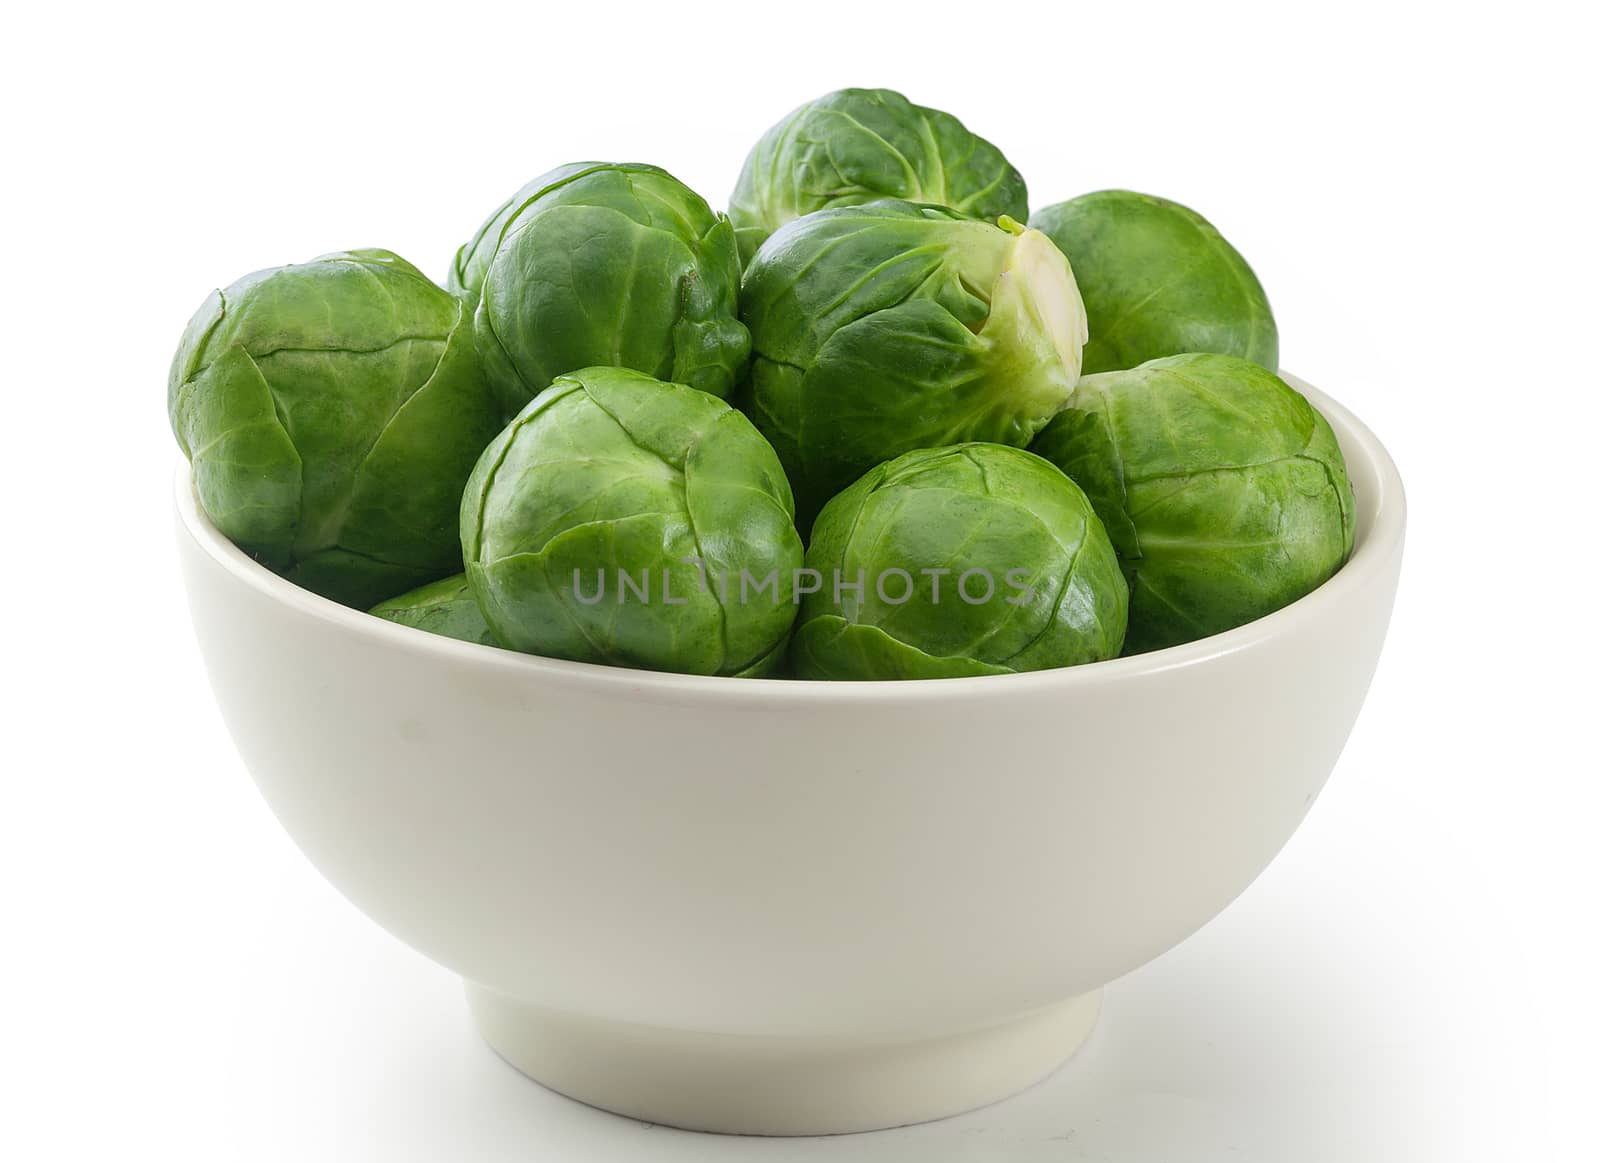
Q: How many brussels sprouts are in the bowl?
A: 9